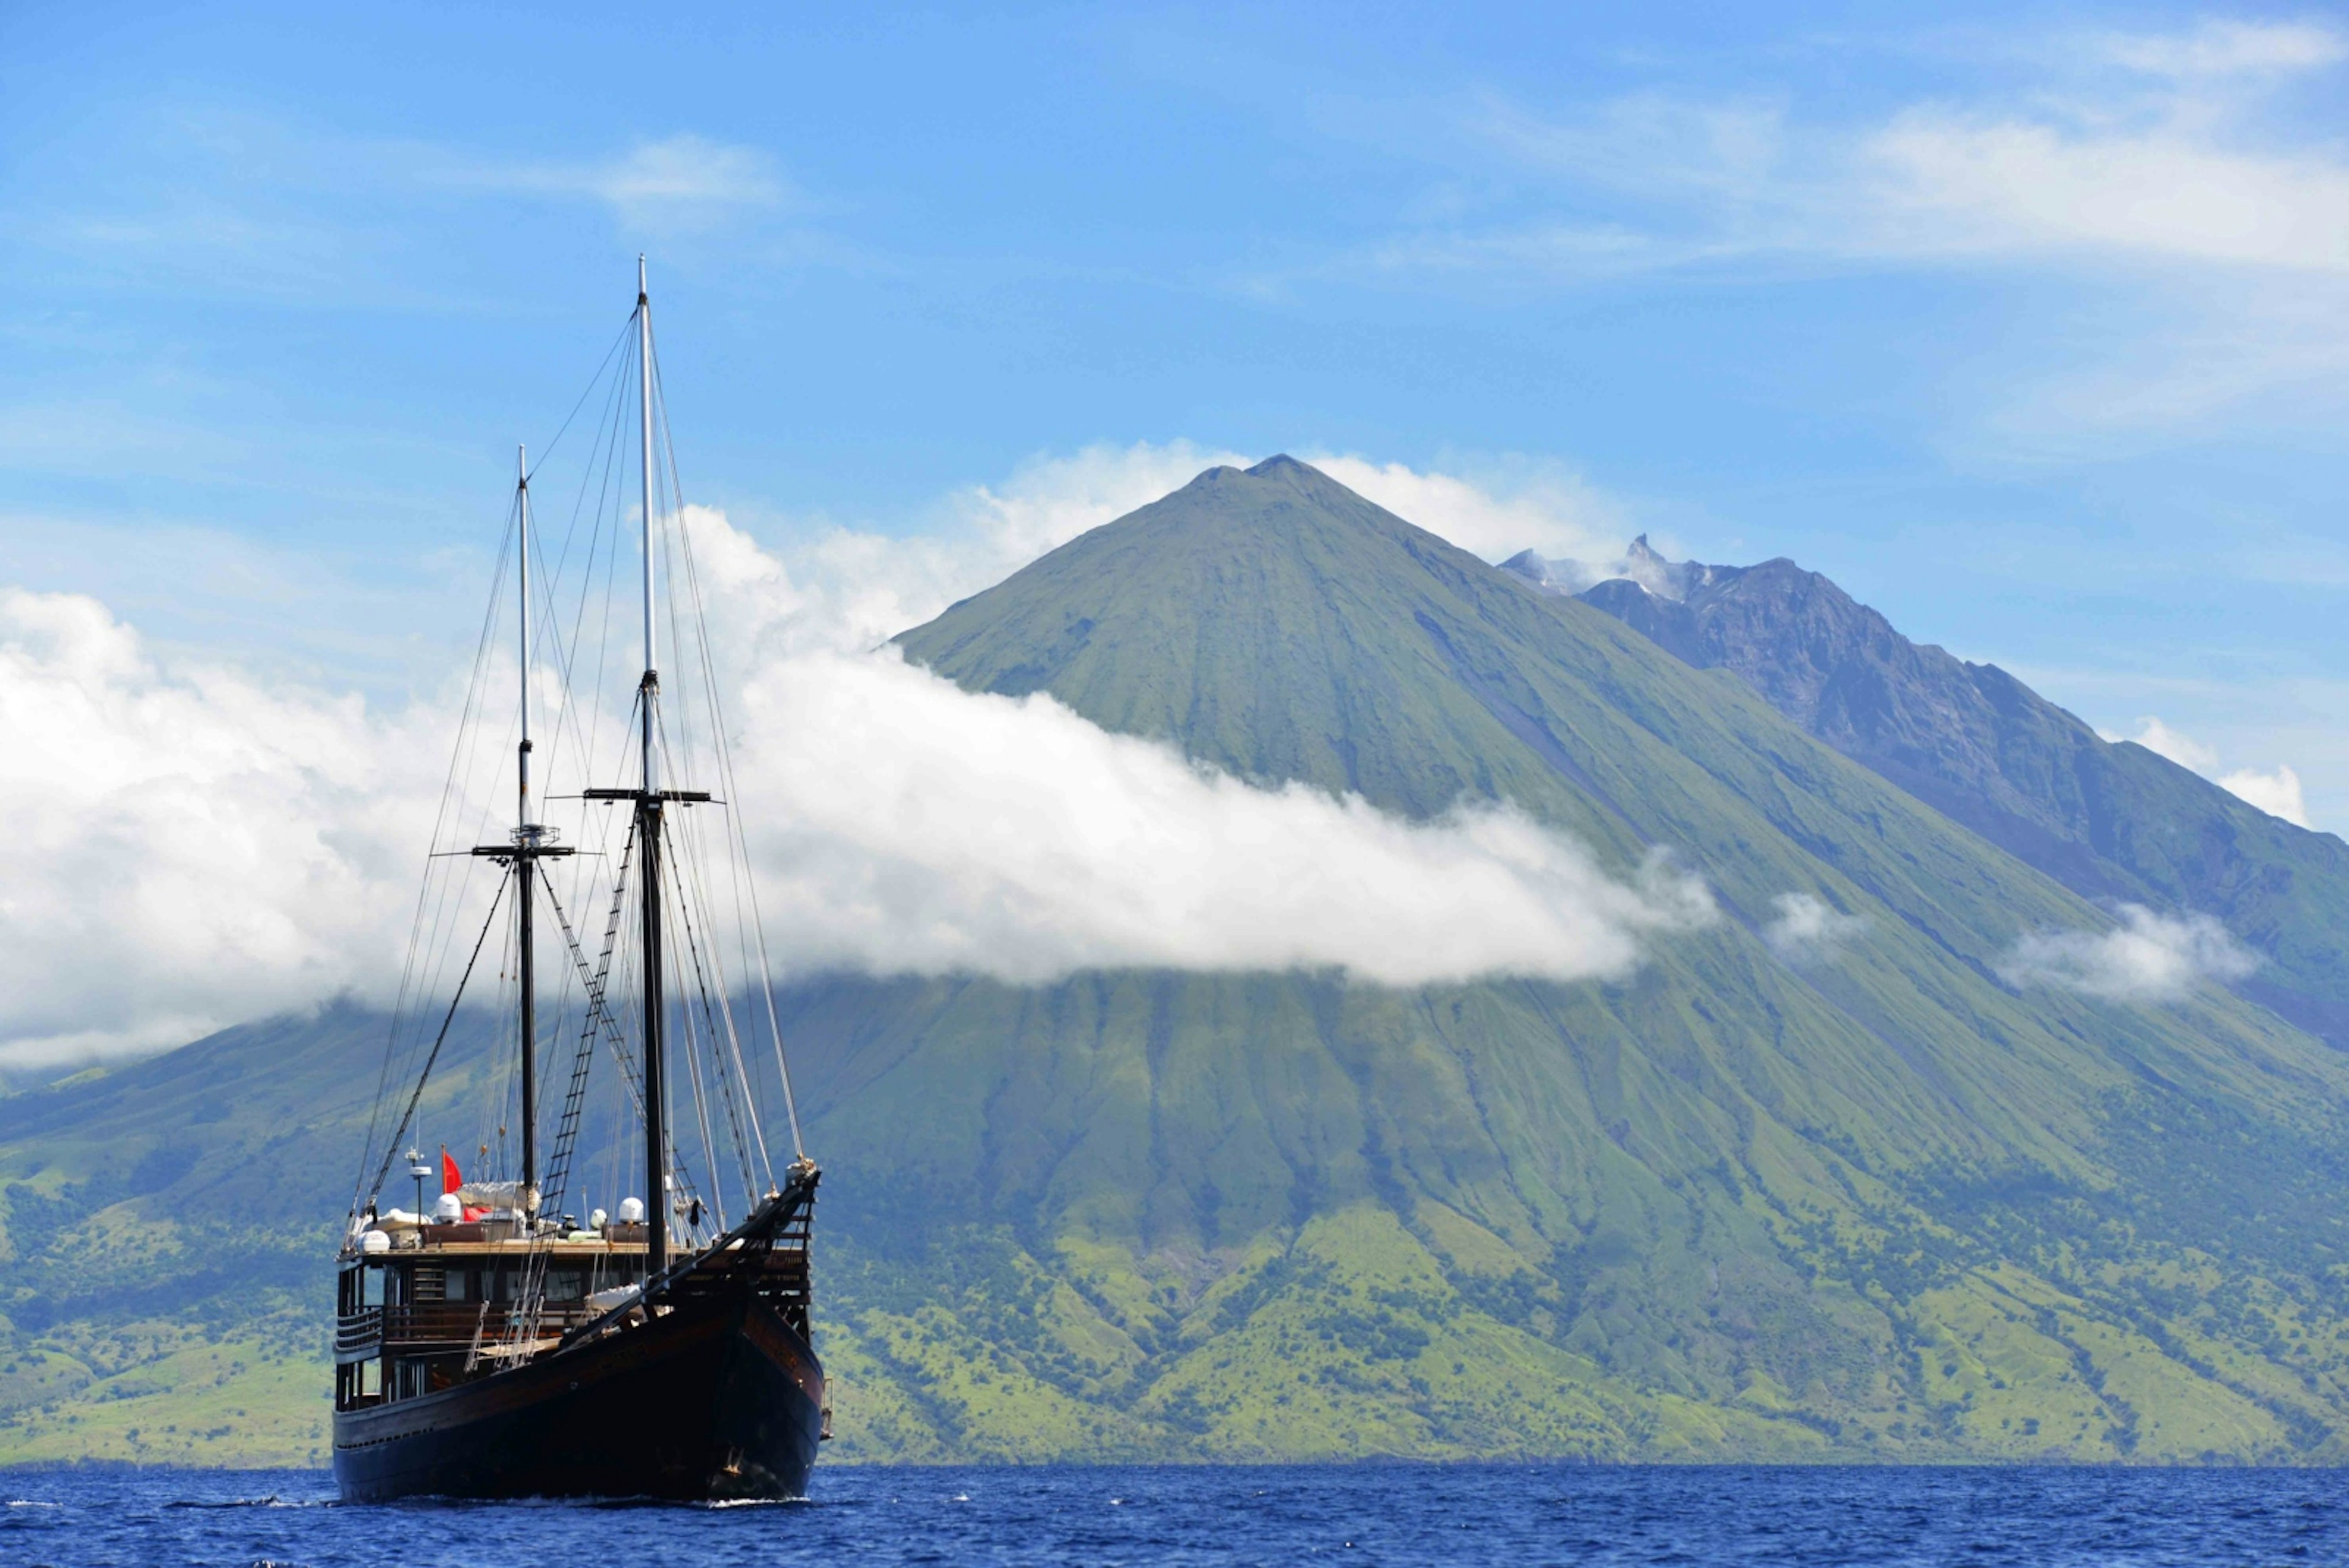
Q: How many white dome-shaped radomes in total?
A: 2